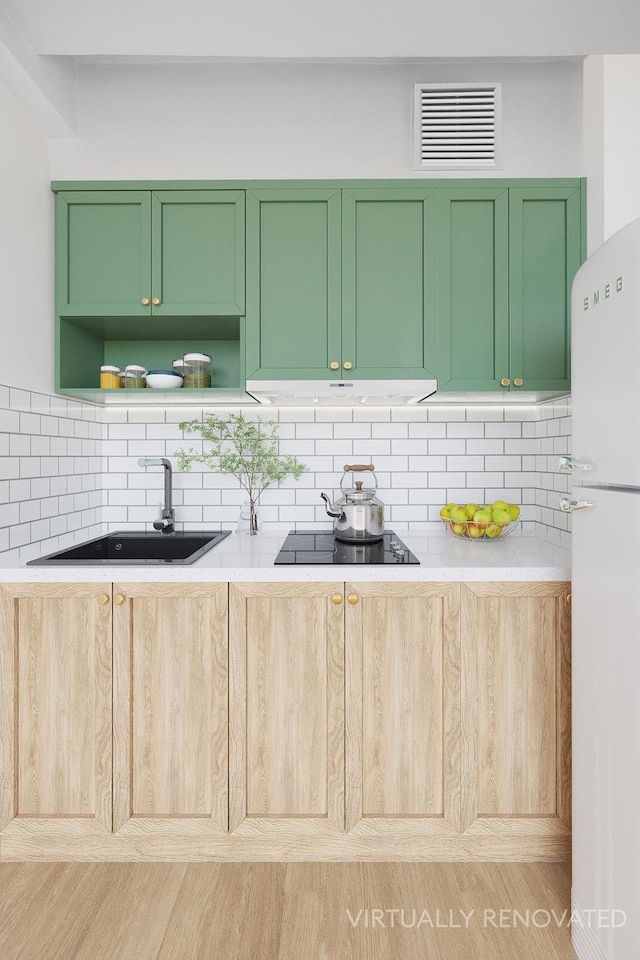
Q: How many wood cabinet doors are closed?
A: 5